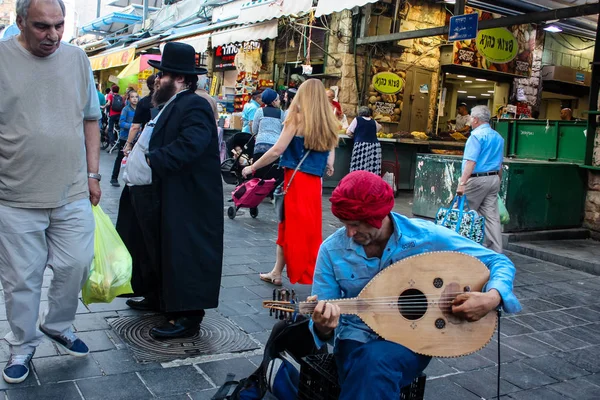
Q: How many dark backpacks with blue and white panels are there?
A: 1